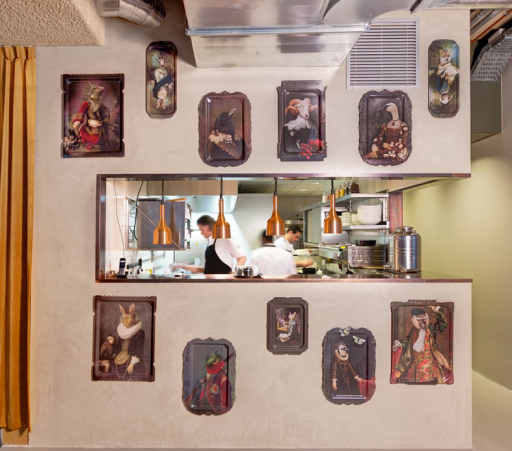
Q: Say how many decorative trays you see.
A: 11